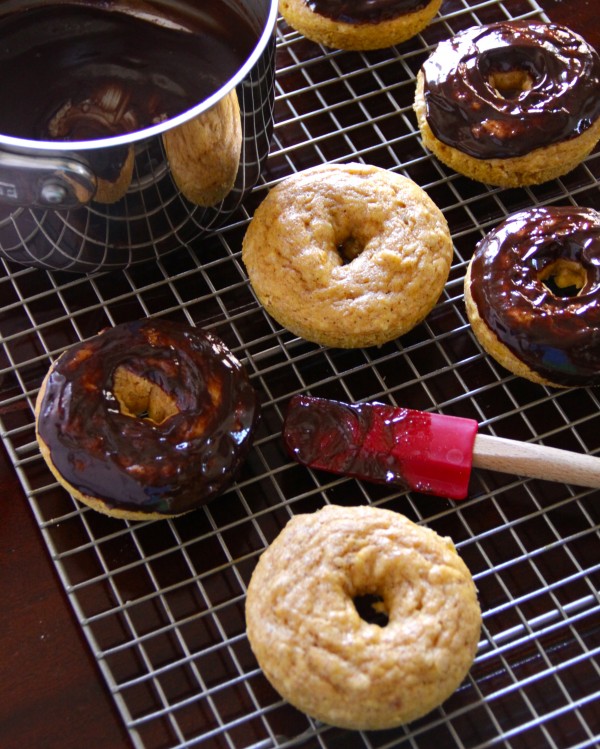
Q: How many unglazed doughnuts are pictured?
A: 2